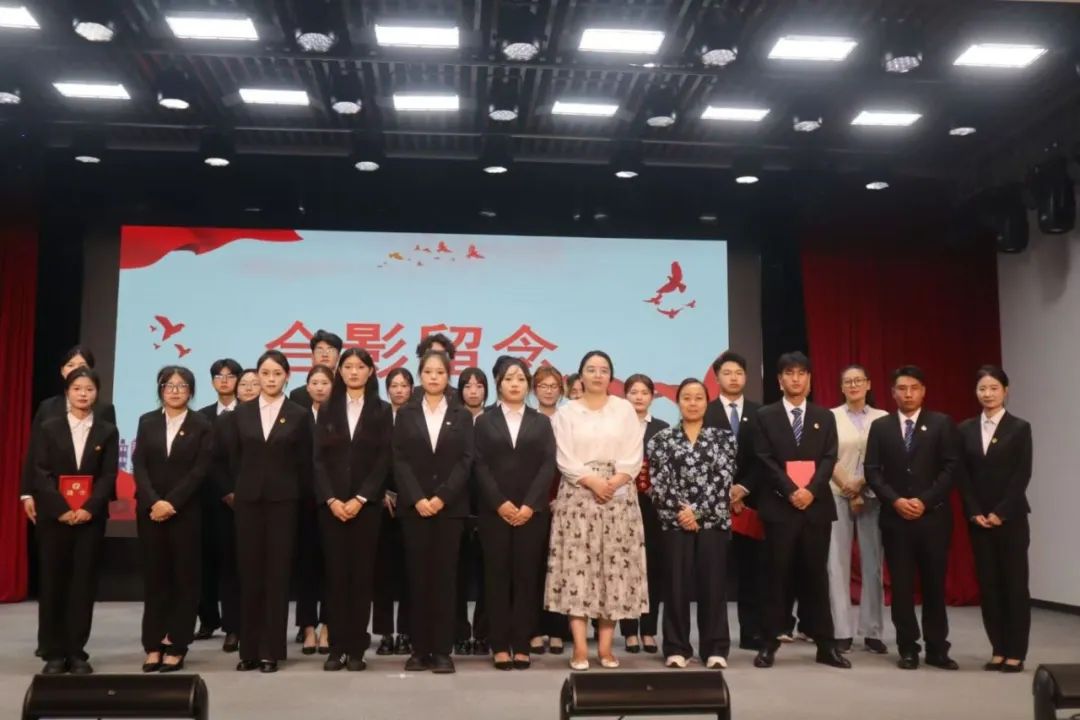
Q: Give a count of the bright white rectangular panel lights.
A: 12